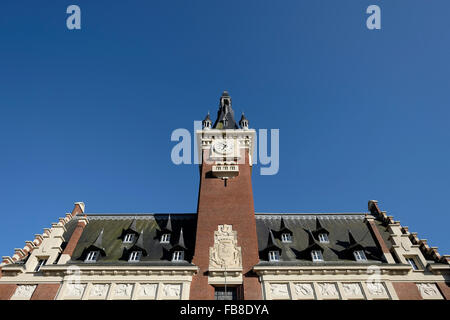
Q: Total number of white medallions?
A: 12